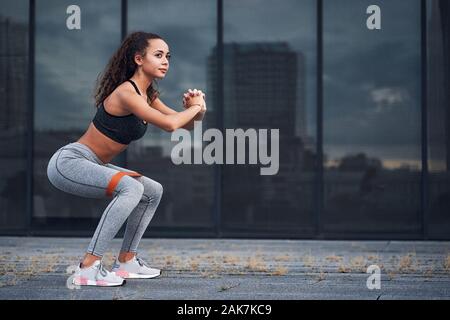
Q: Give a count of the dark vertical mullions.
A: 5